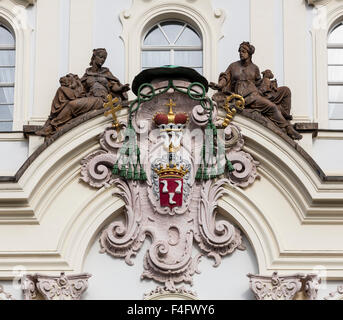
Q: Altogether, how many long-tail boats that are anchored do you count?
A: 0